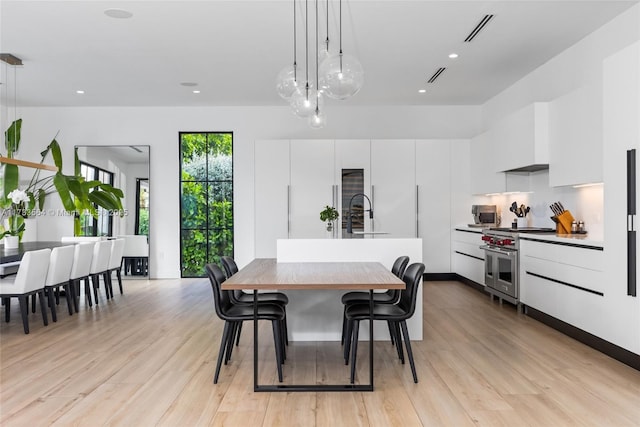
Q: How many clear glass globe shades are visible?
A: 5